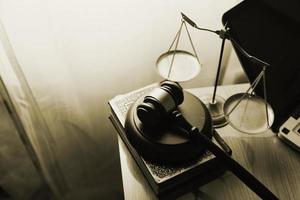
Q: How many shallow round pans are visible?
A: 2